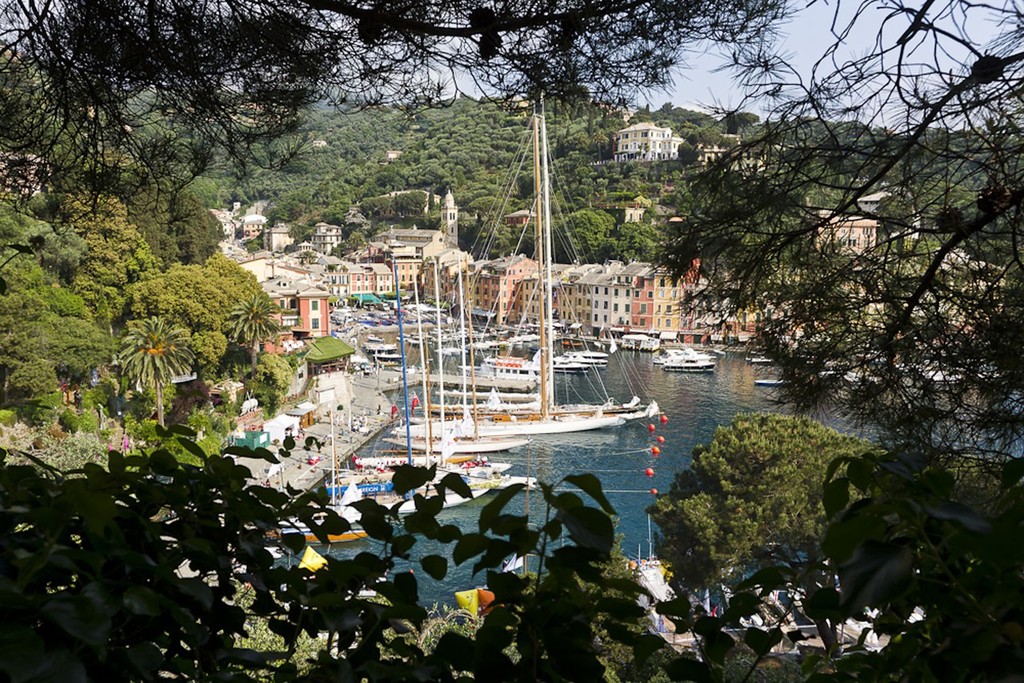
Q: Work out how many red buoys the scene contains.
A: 6